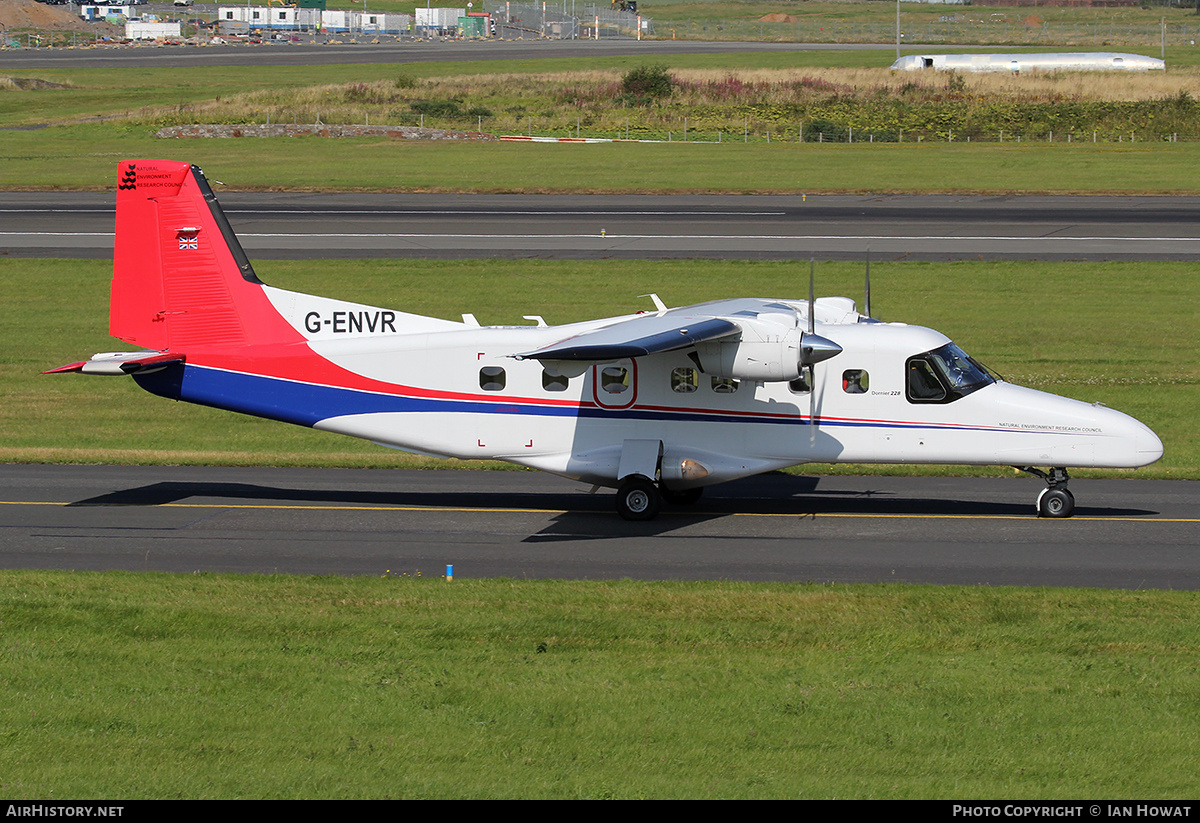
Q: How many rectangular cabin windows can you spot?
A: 7